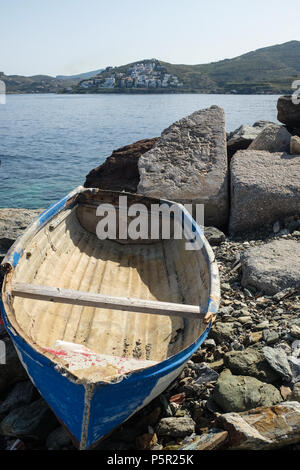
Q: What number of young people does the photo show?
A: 0